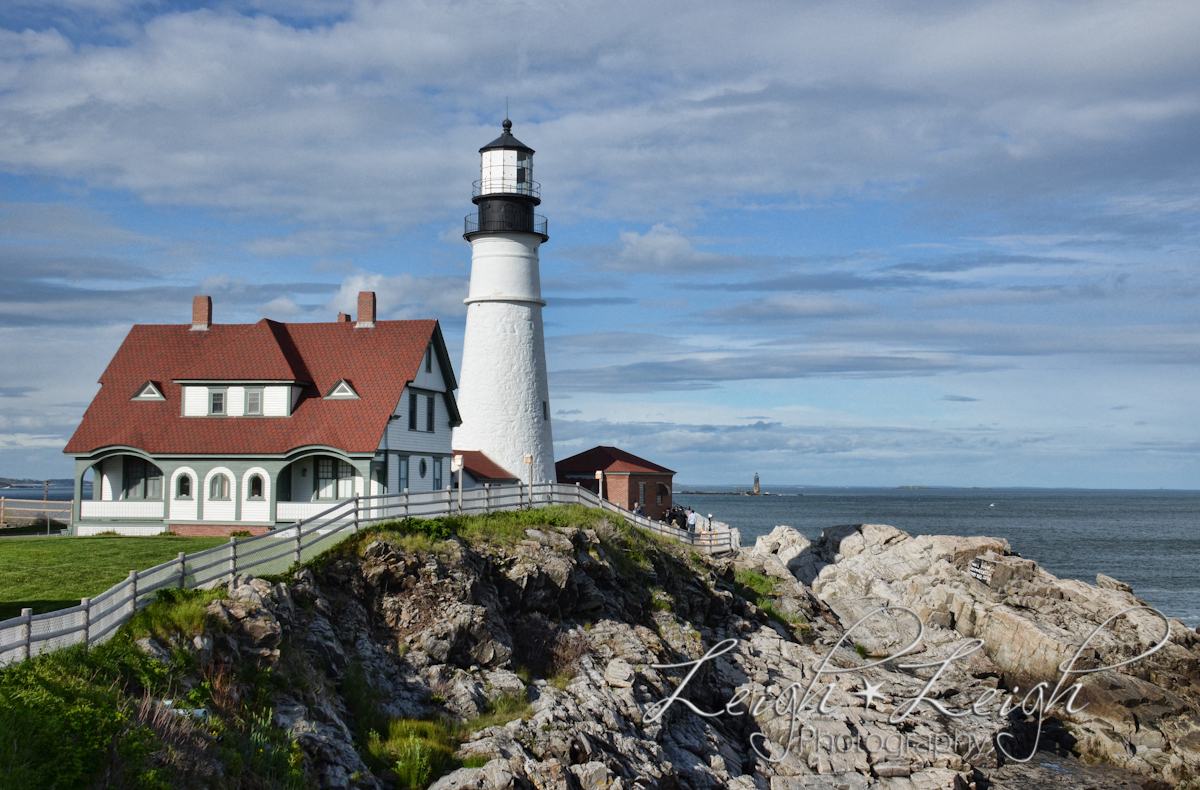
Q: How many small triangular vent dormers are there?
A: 2